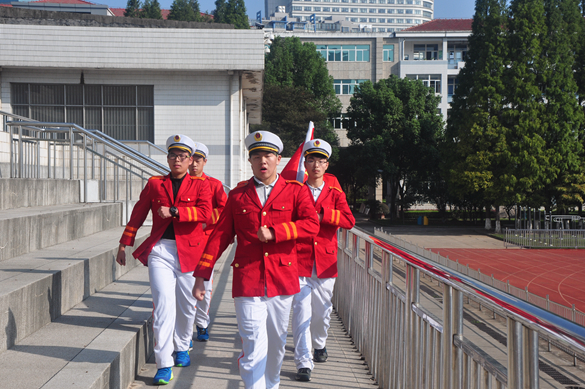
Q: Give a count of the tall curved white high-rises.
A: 1